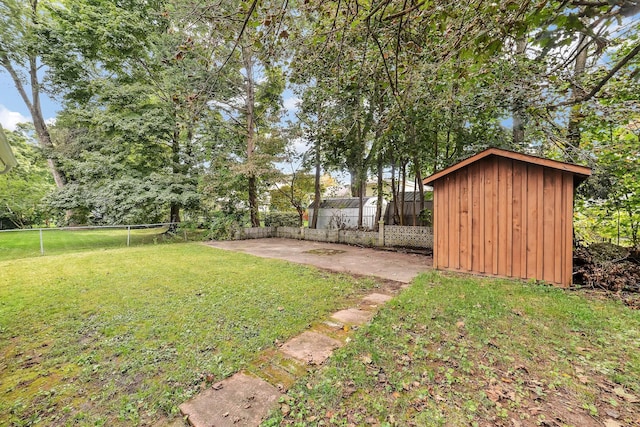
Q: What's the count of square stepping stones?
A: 4